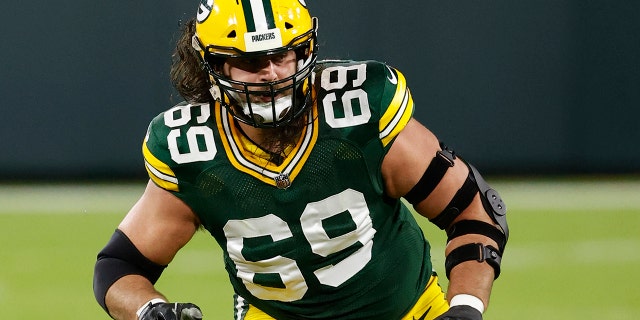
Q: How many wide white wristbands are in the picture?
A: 2